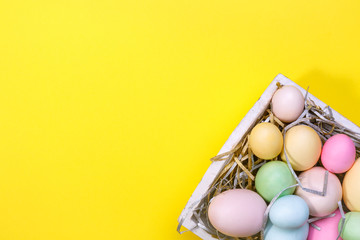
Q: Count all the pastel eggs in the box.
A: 12